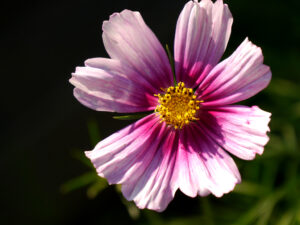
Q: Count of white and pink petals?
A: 8